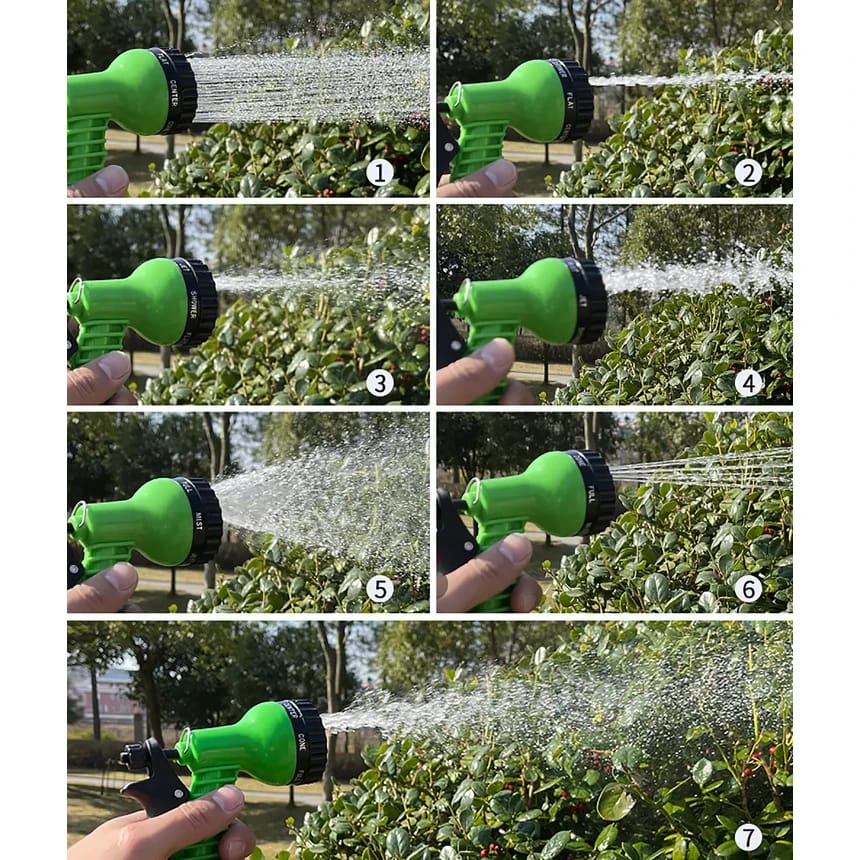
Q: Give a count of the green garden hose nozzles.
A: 7